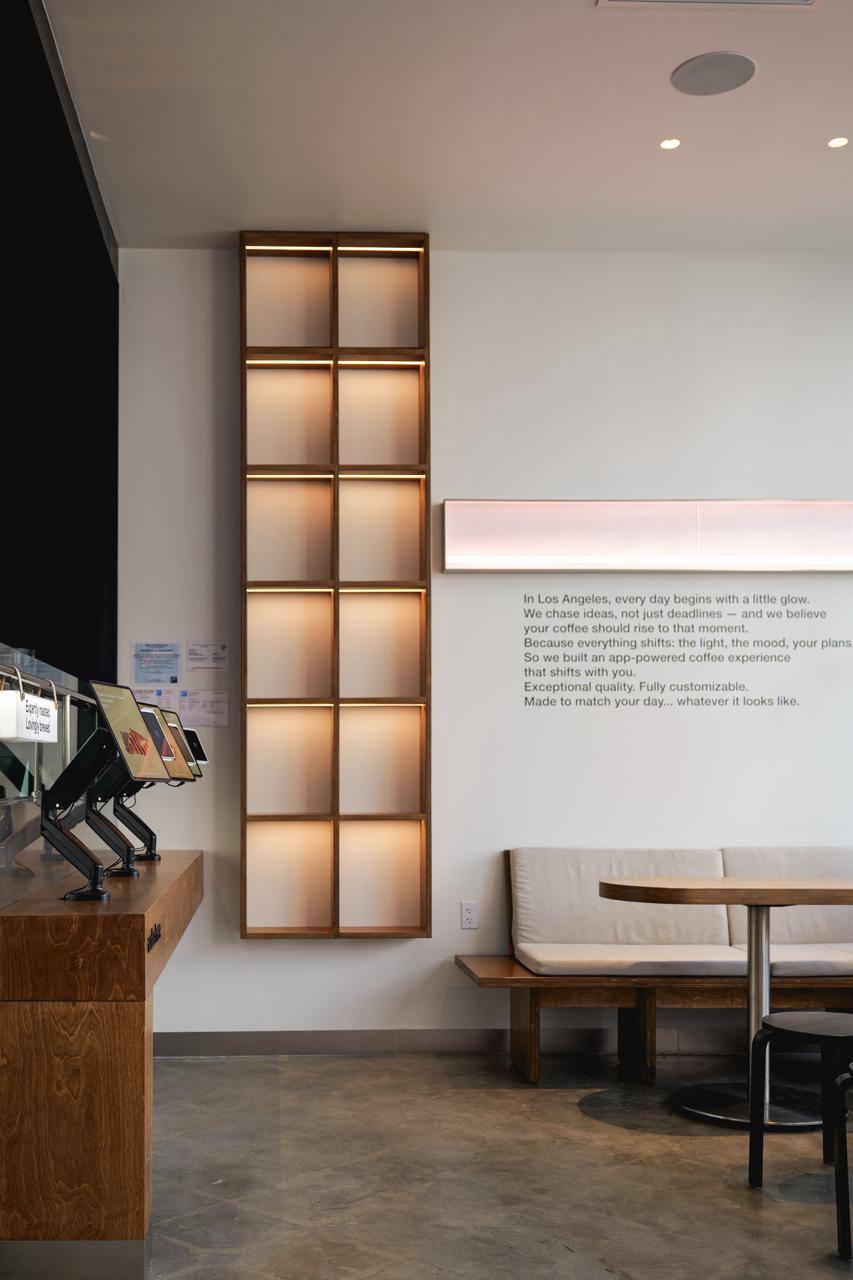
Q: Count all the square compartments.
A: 12